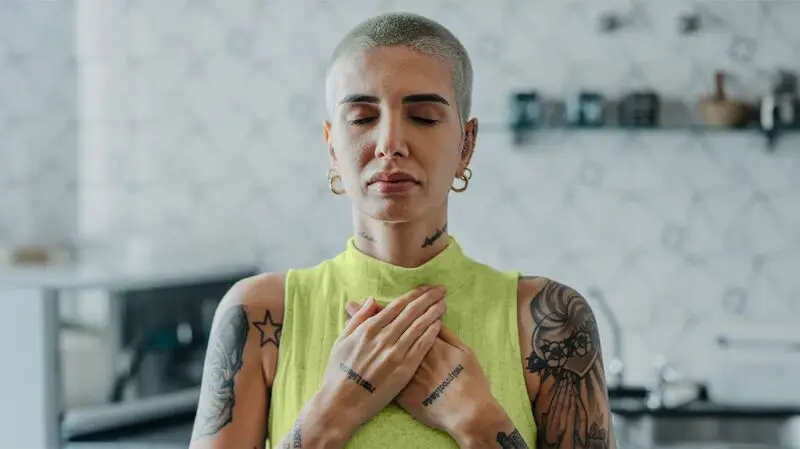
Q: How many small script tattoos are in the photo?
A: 4